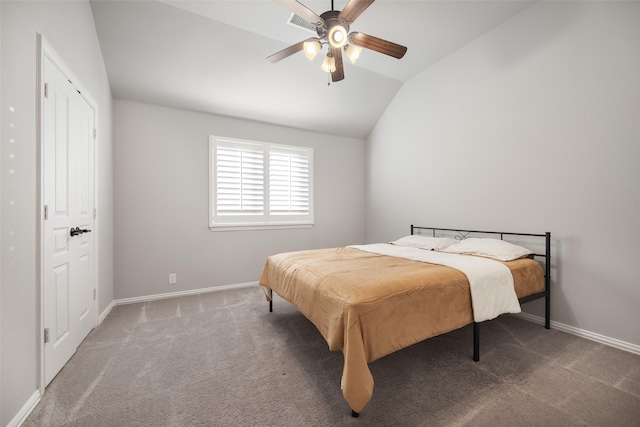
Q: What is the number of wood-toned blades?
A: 5